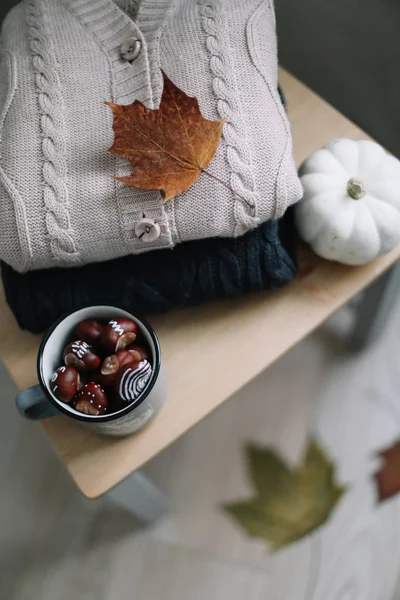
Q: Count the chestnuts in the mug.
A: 8